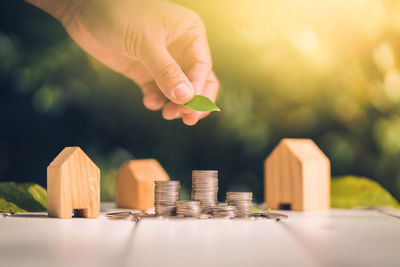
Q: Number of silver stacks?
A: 5